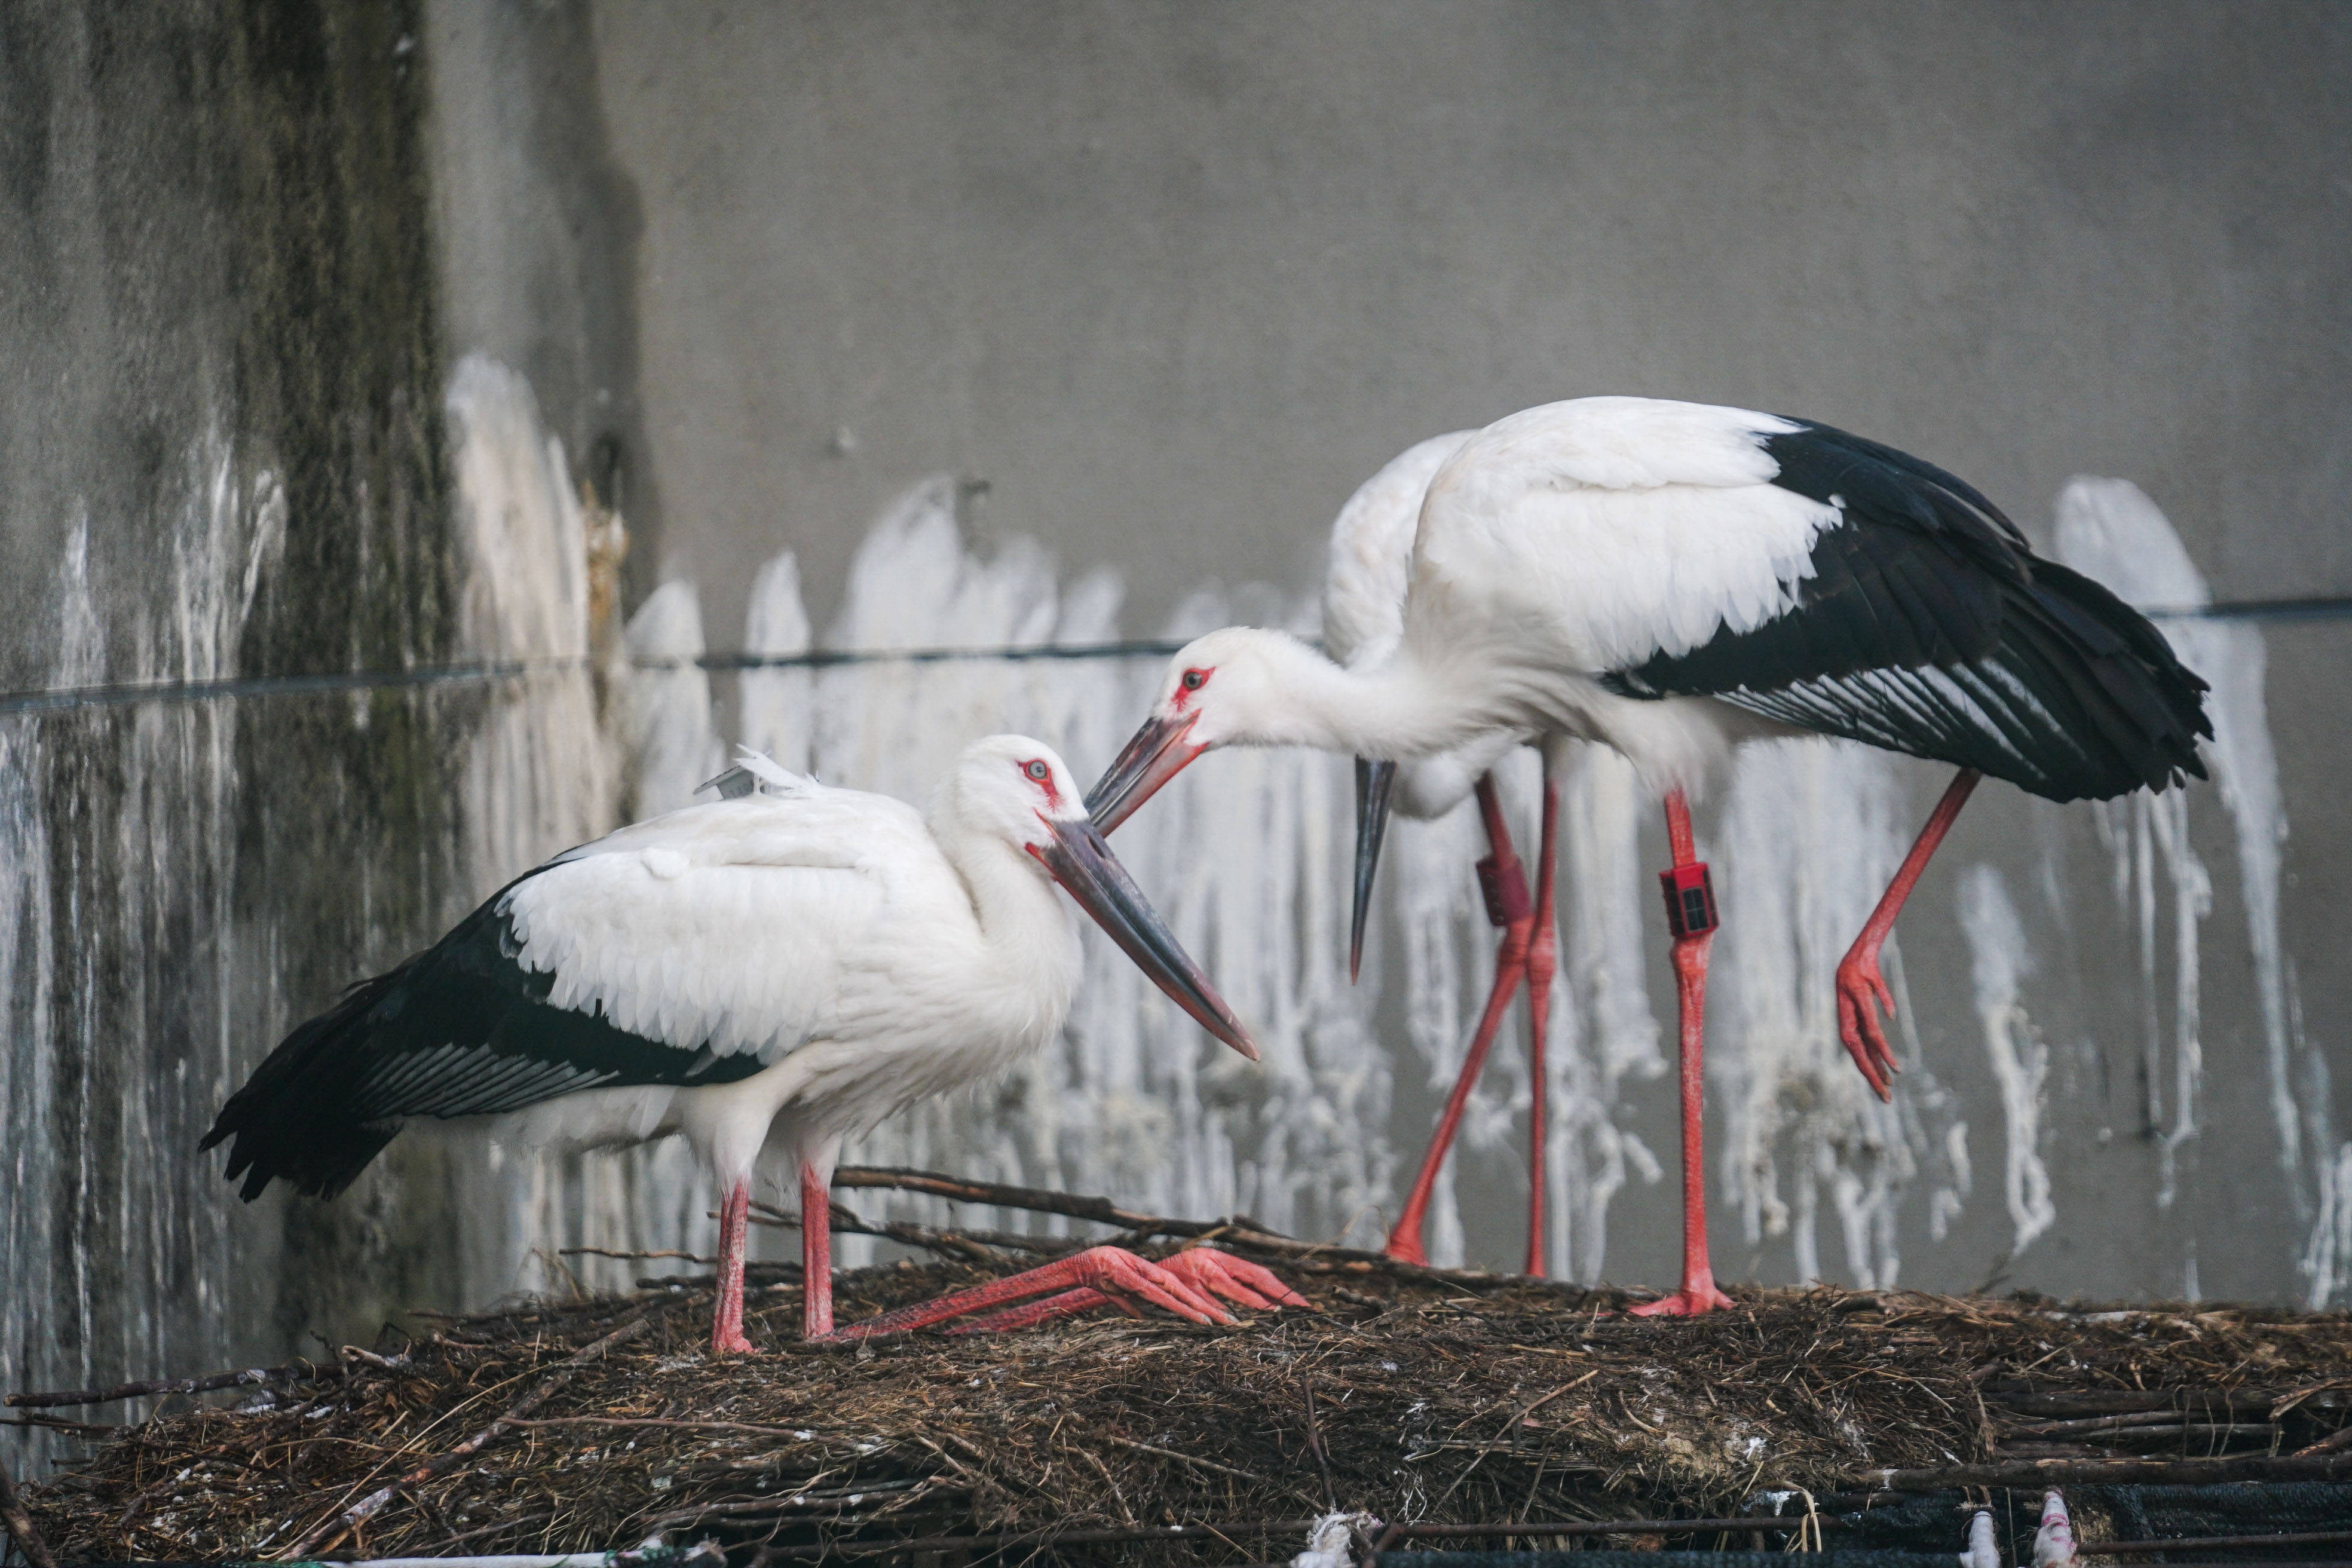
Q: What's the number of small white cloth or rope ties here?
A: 3